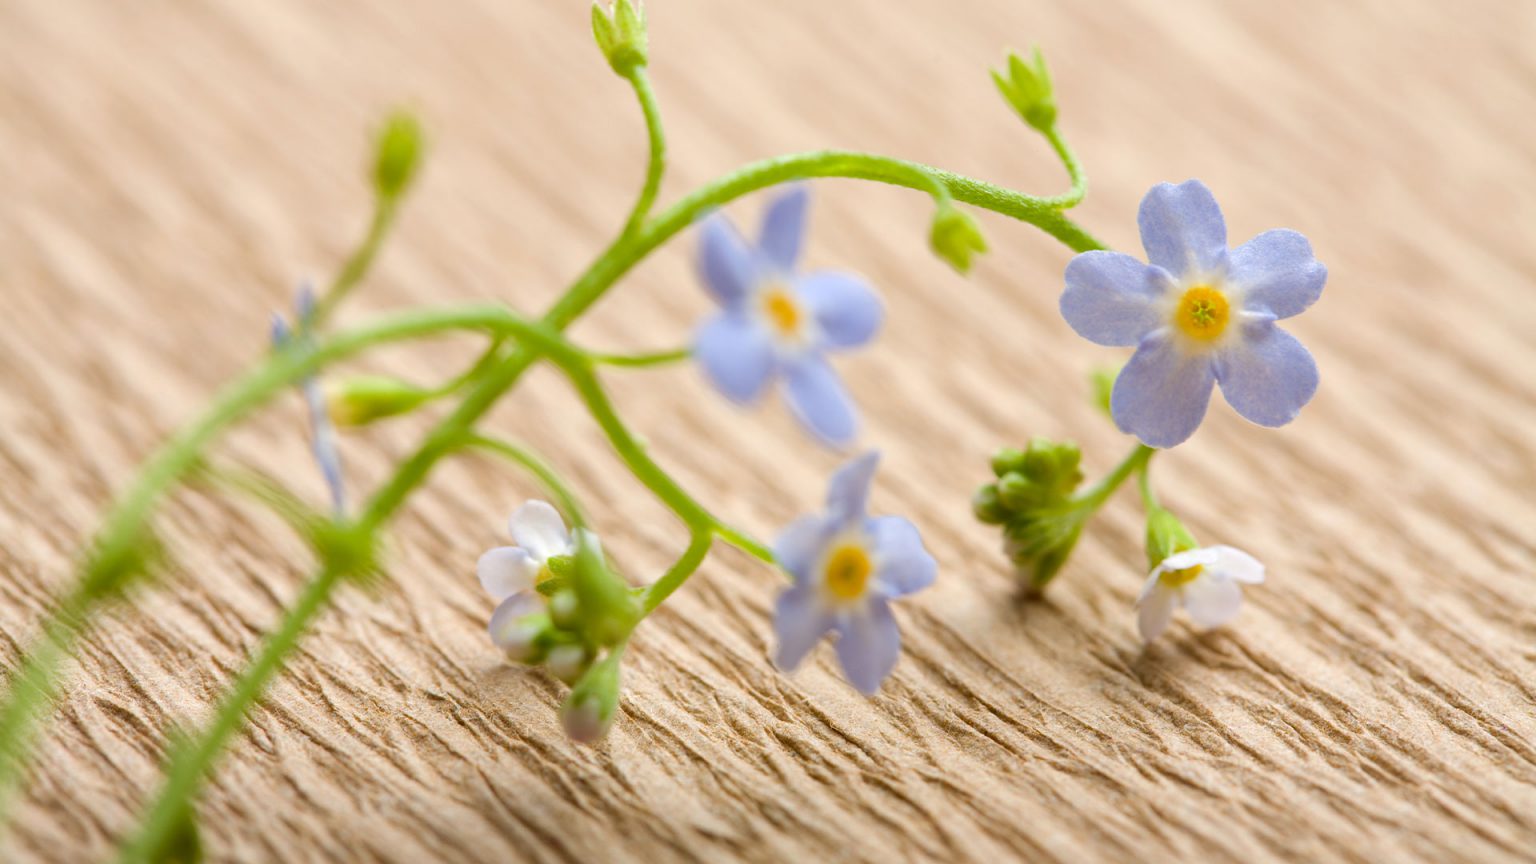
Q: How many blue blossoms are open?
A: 3